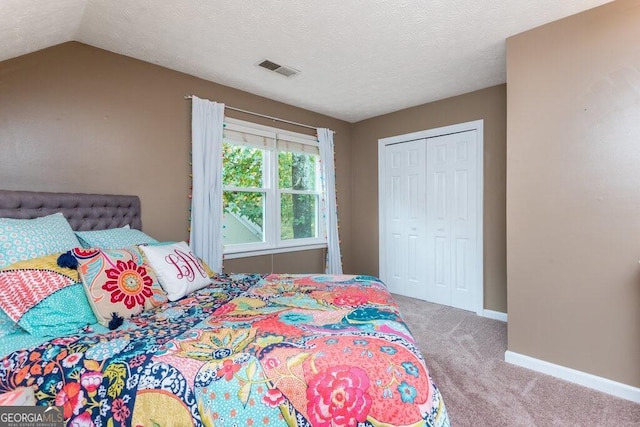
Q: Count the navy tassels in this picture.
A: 2